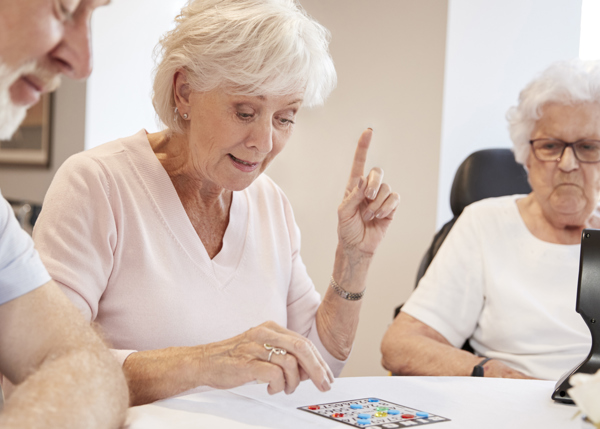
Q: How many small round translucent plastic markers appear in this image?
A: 11